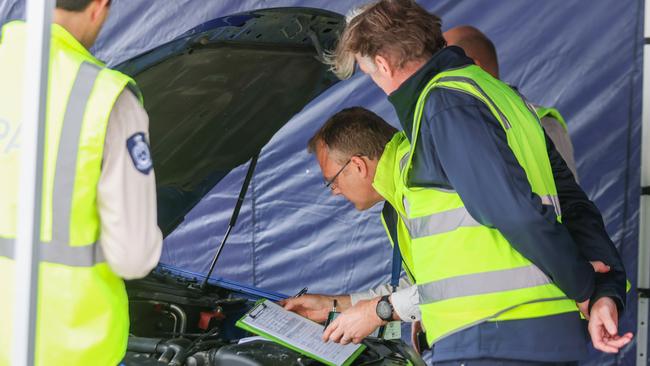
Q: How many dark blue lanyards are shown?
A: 1